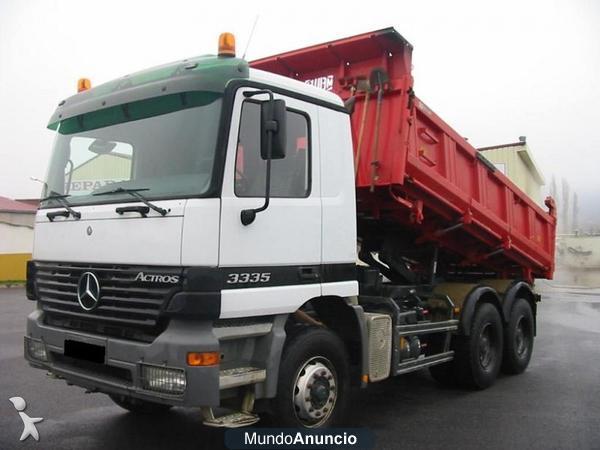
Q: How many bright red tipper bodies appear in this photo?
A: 1